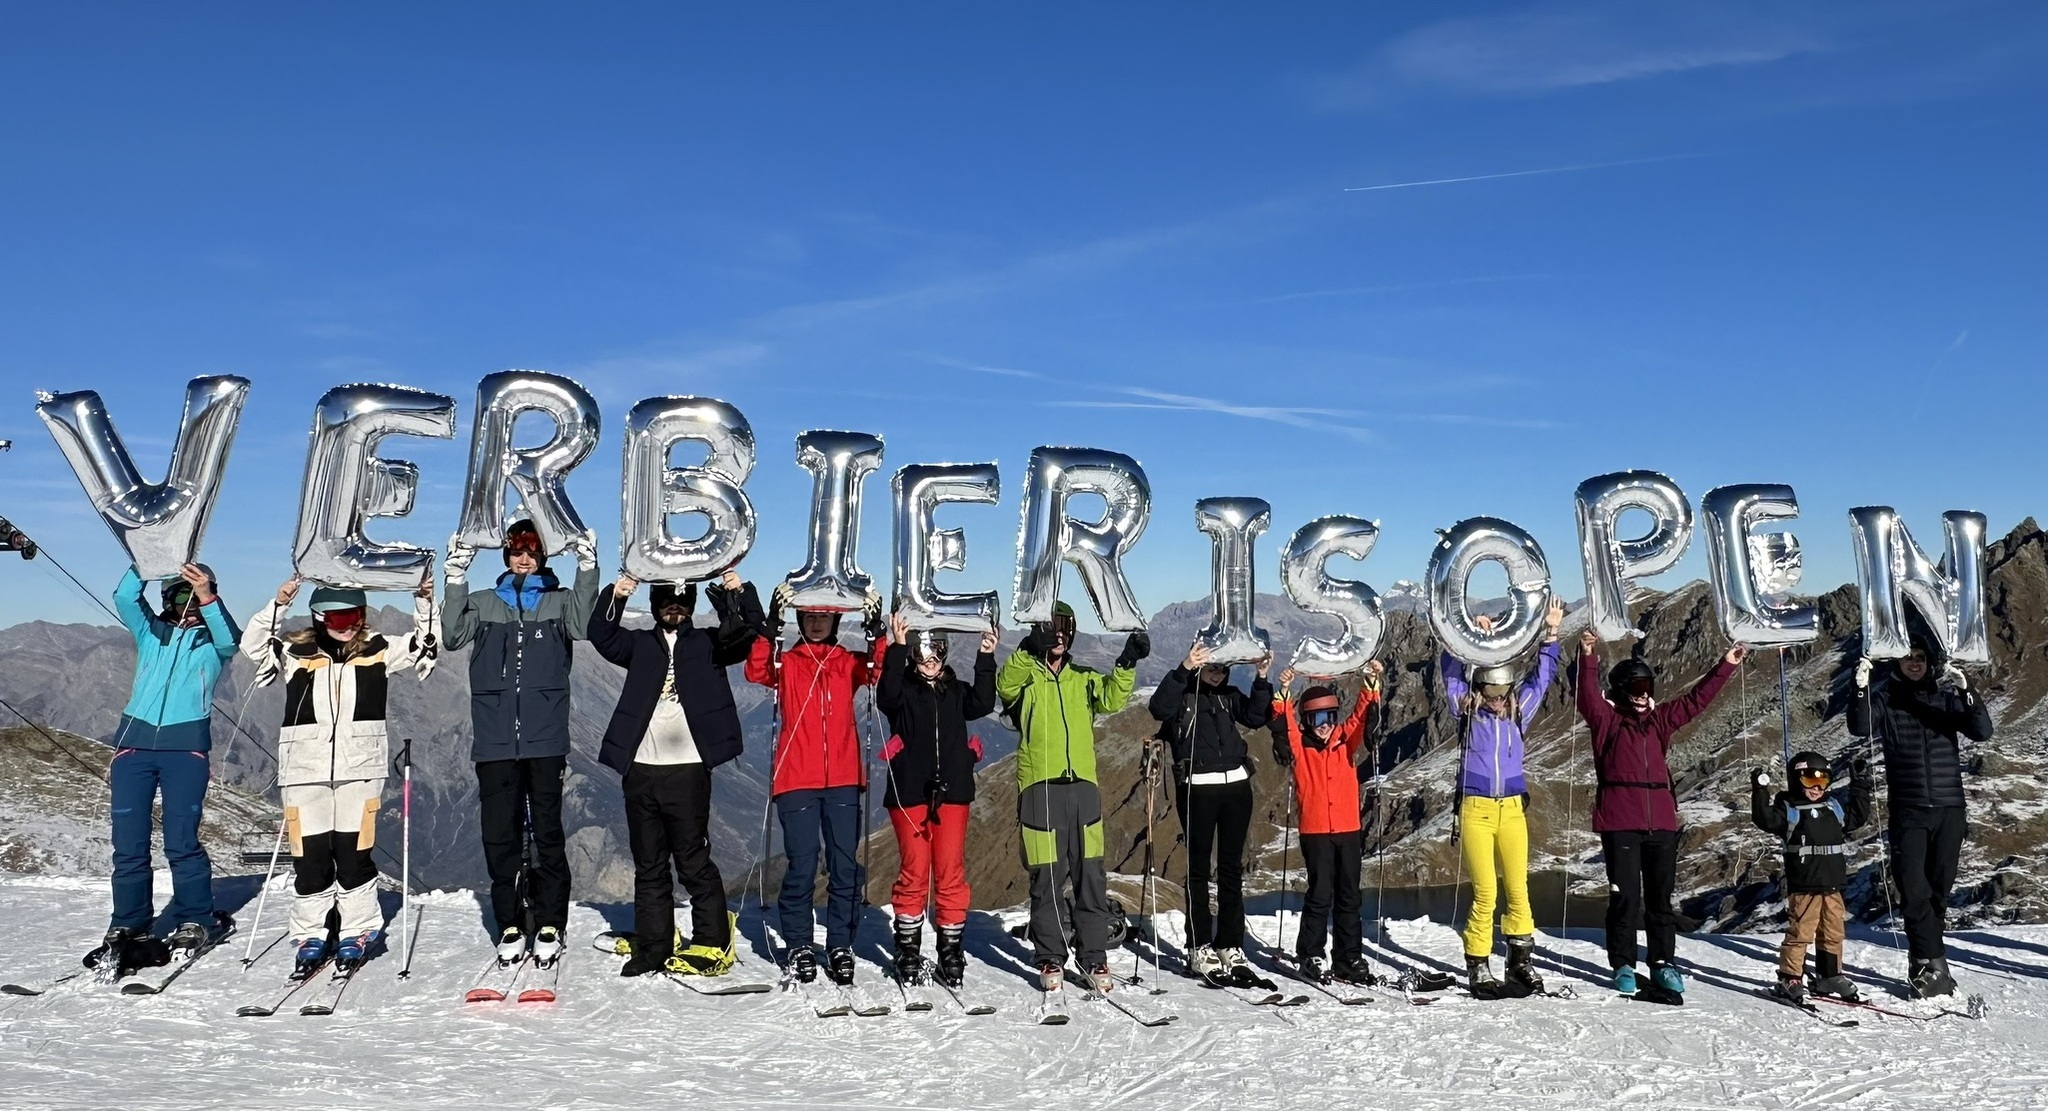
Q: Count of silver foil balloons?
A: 13